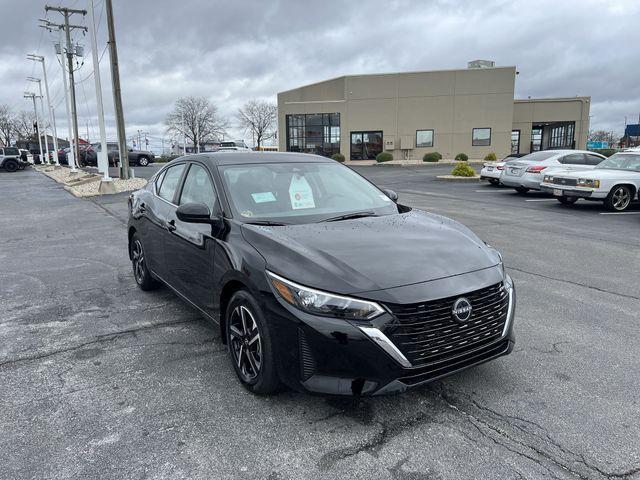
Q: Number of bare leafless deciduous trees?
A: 4